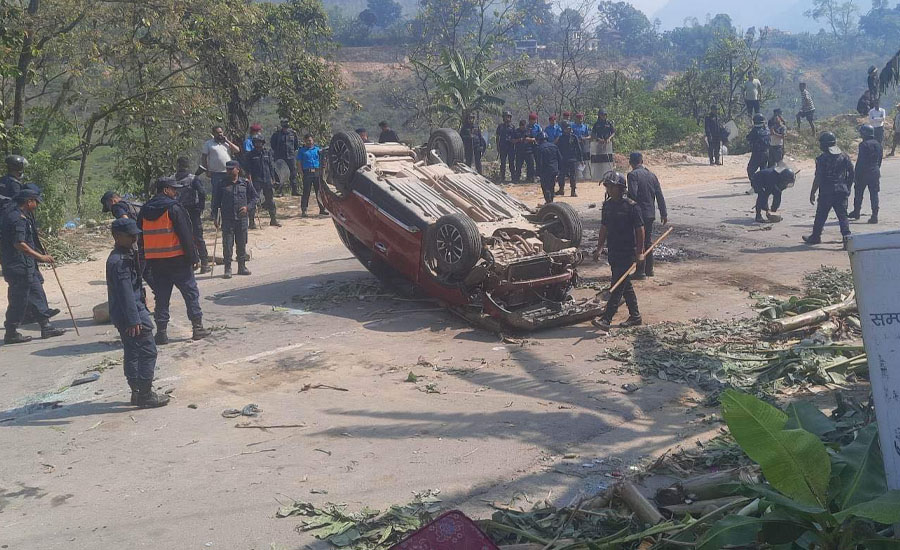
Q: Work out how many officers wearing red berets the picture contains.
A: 5